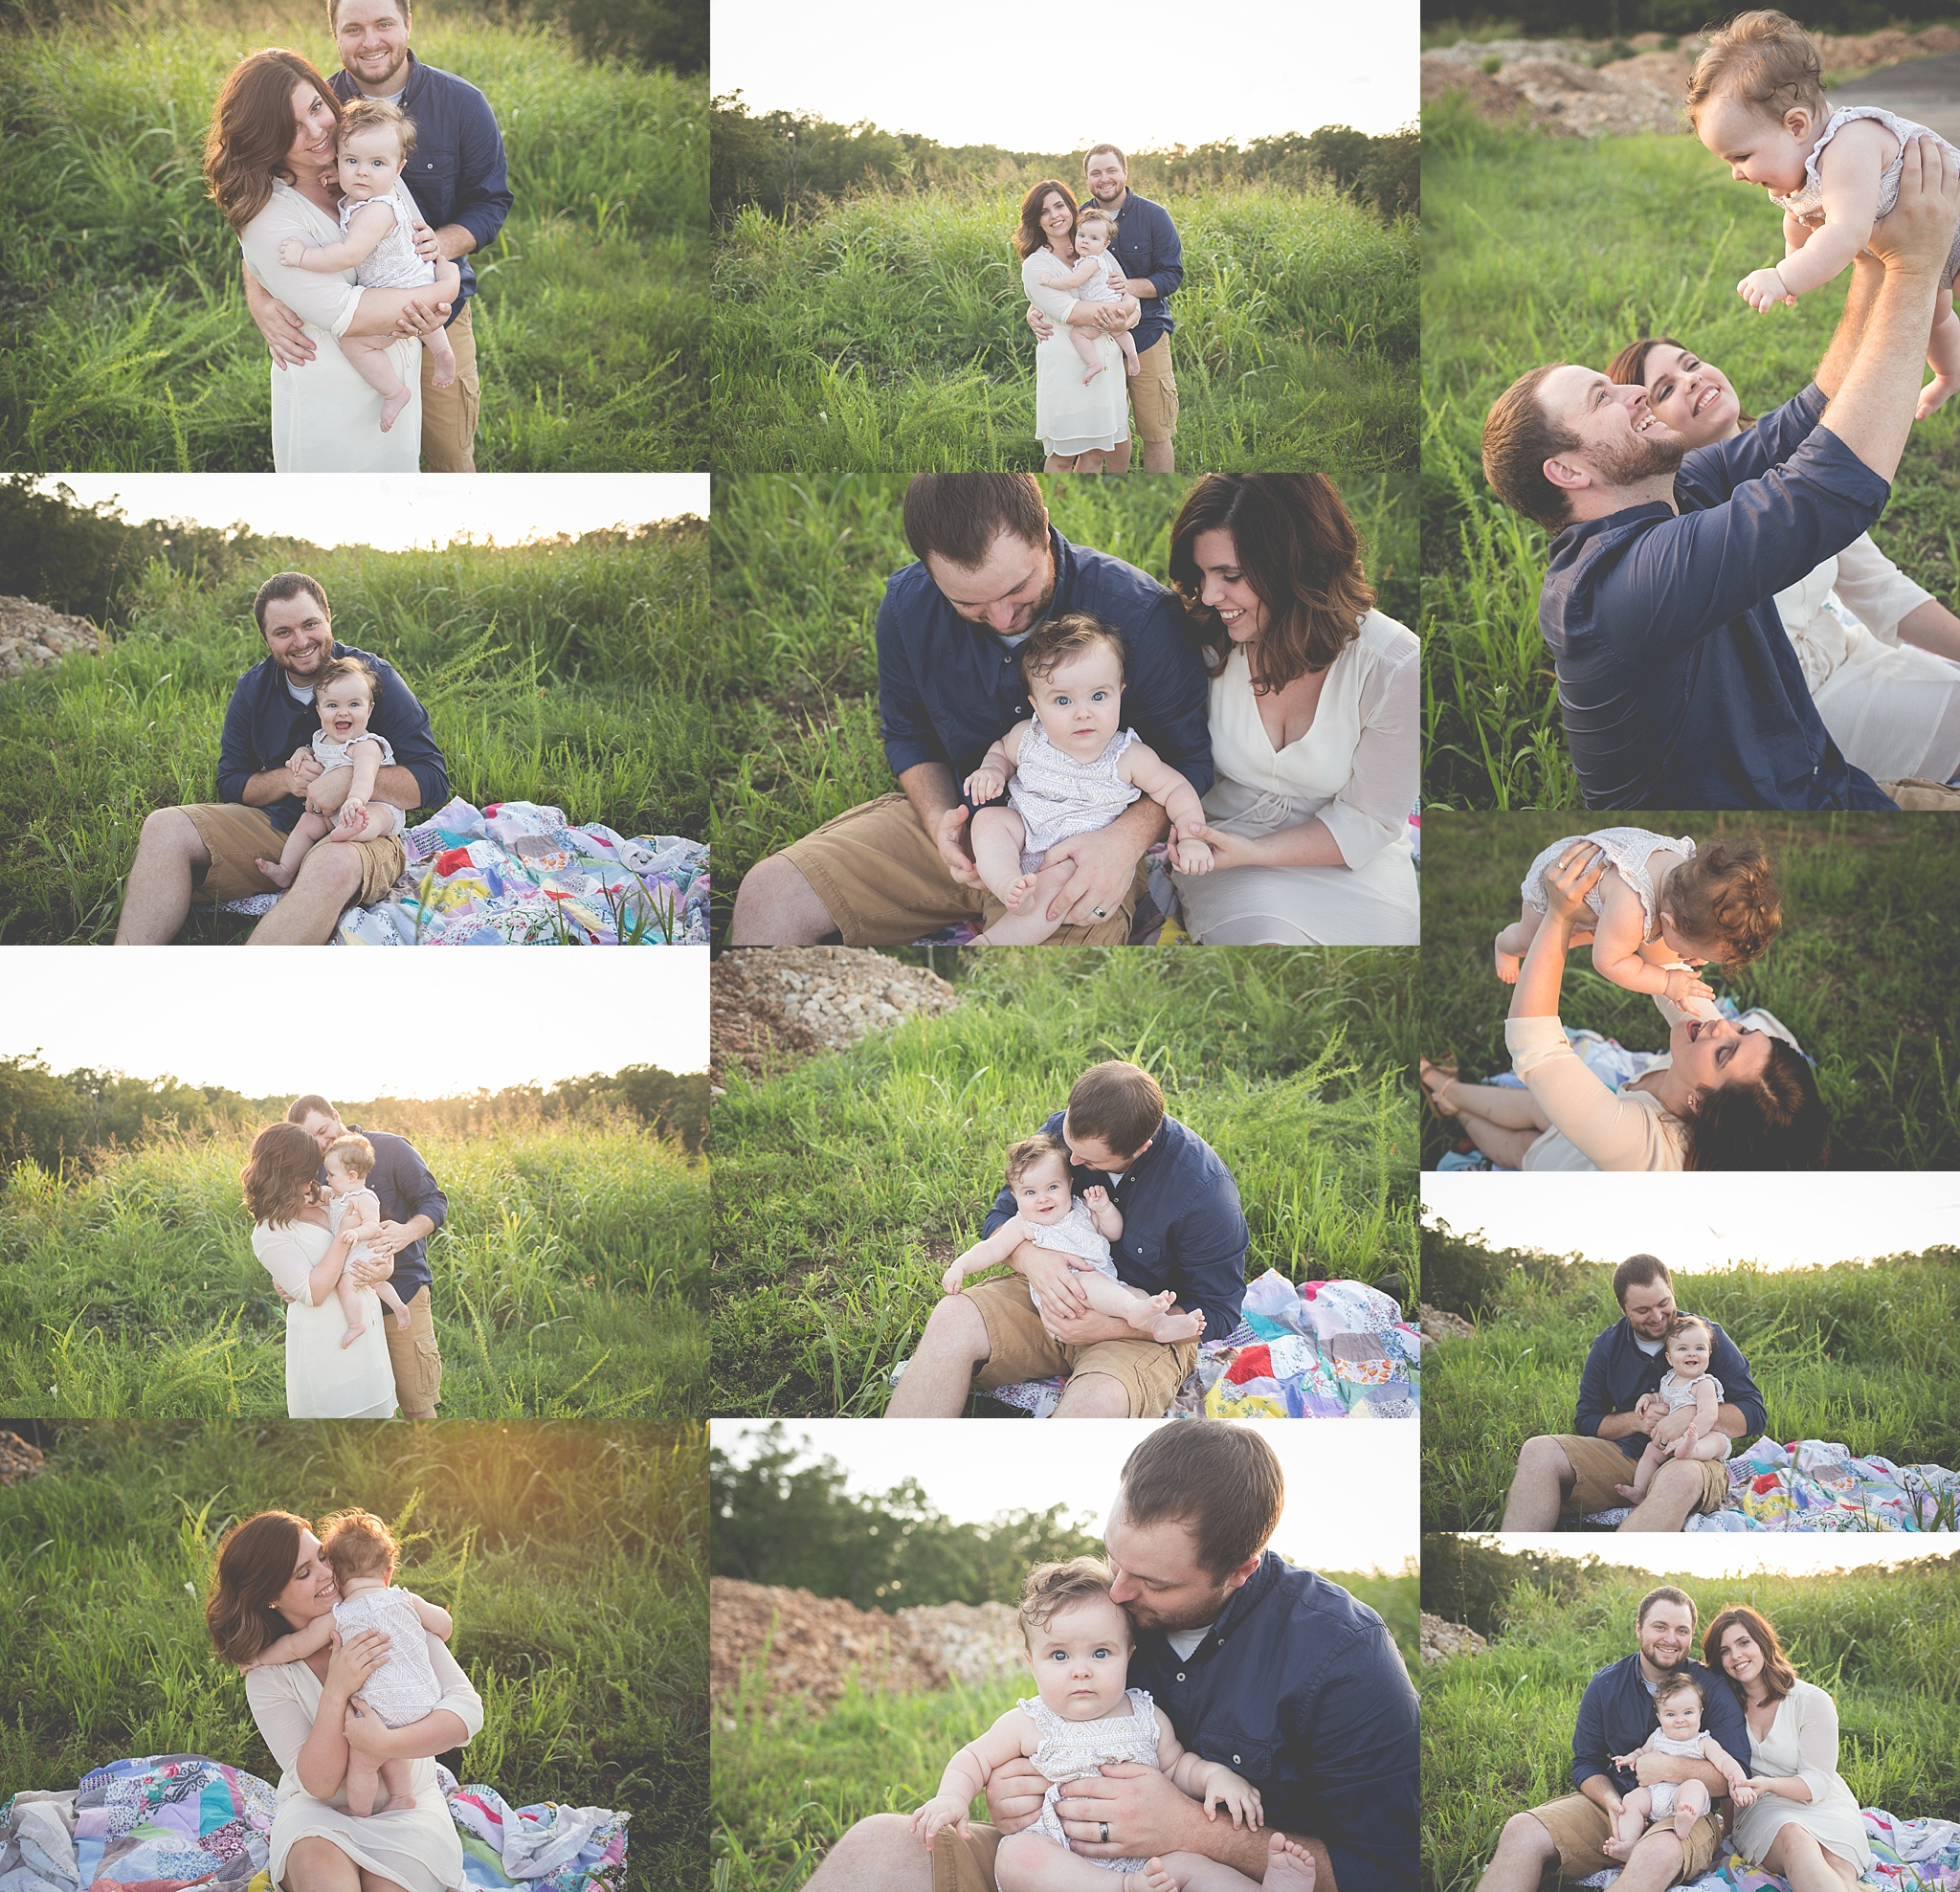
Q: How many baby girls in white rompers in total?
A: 12